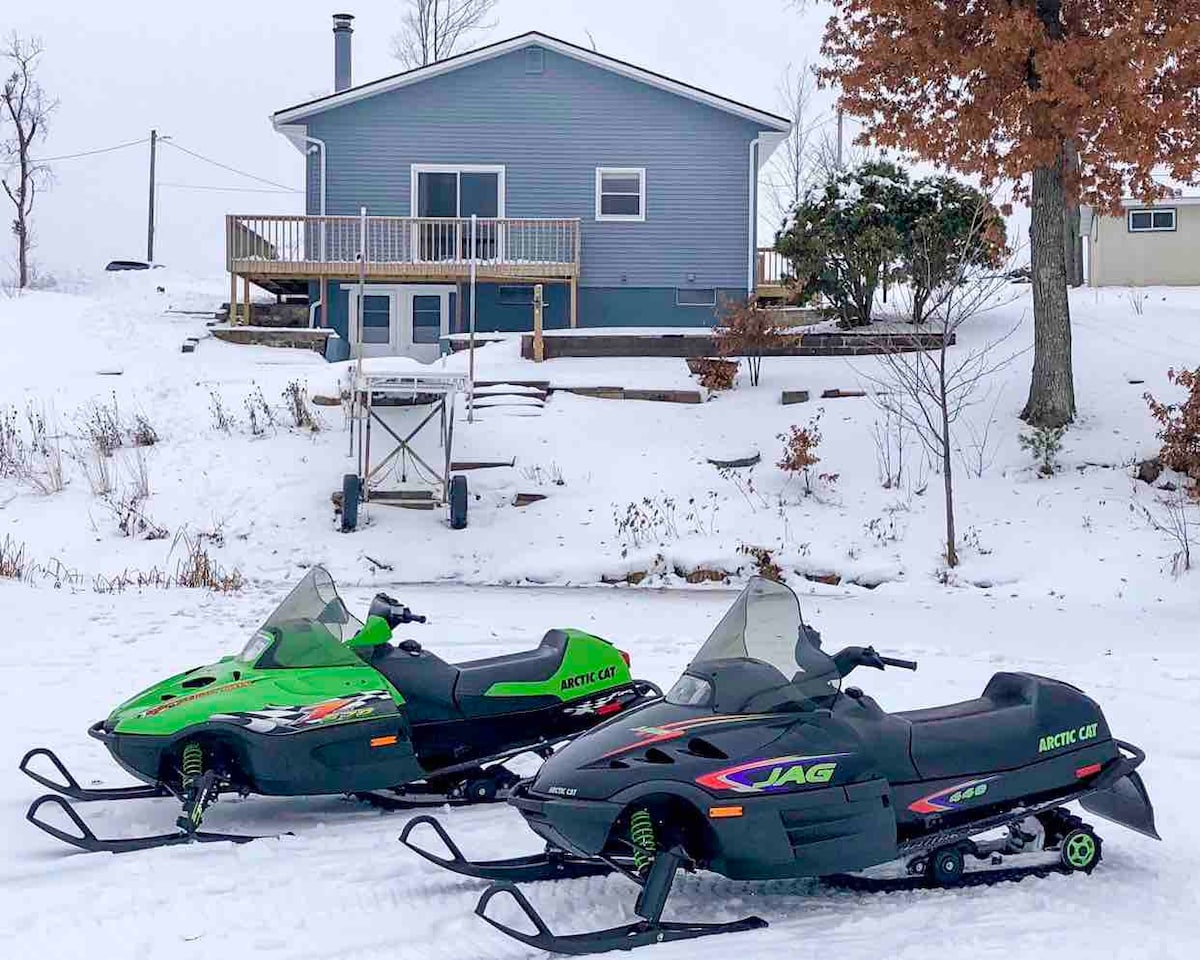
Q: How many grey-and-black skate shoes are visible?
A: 0